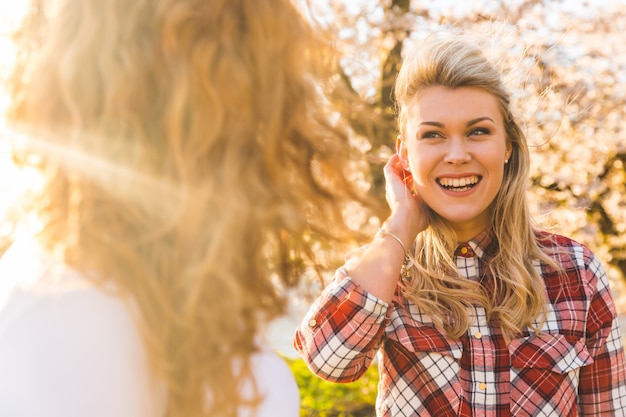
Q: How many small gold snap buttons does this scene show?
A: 4